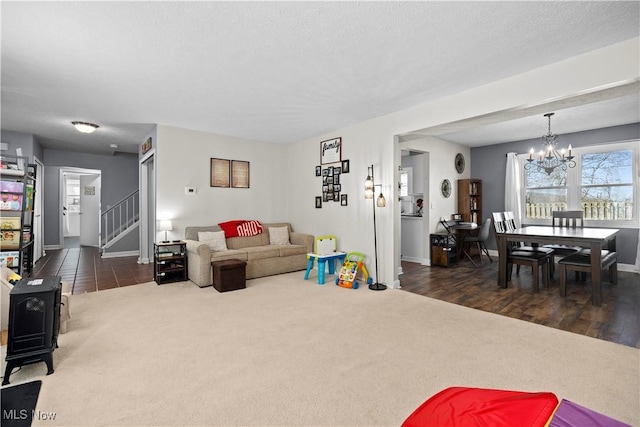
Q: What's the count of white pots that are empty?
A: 0